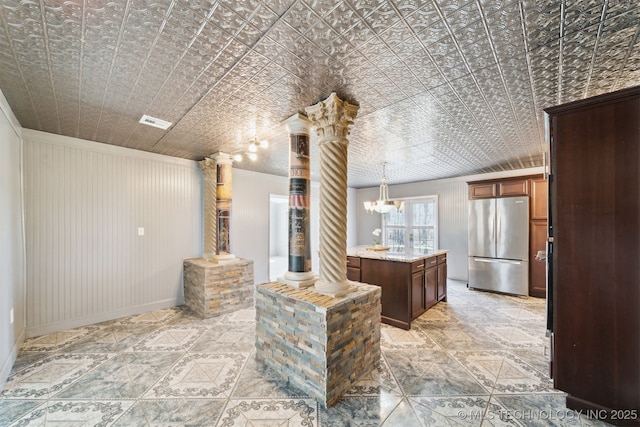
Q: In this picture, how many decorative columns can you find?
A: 4